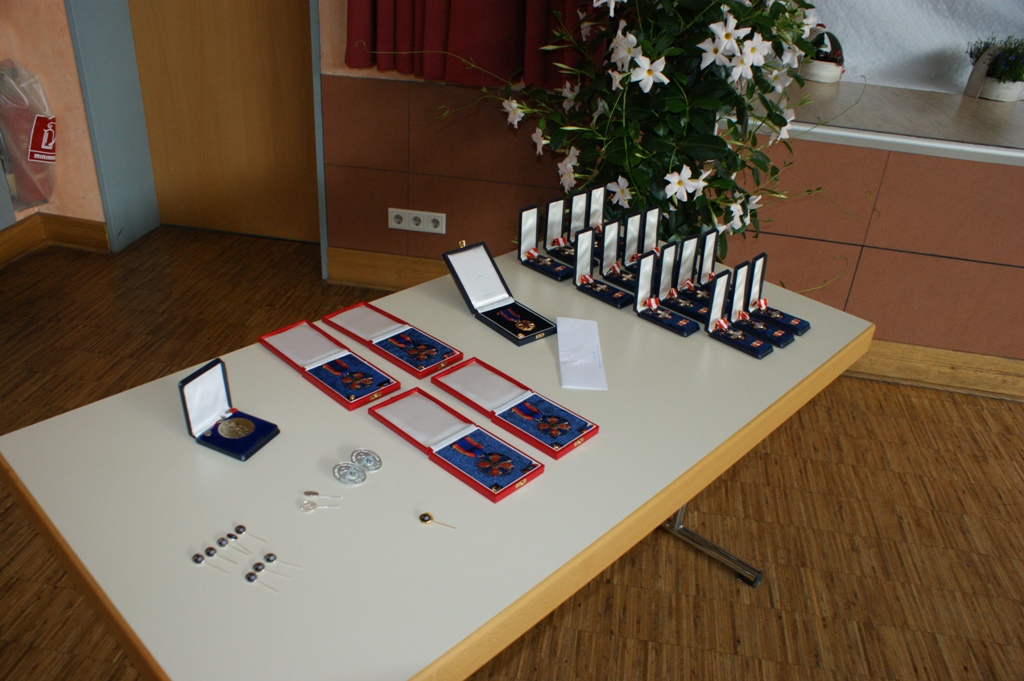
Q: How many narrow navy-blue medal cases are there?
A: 15